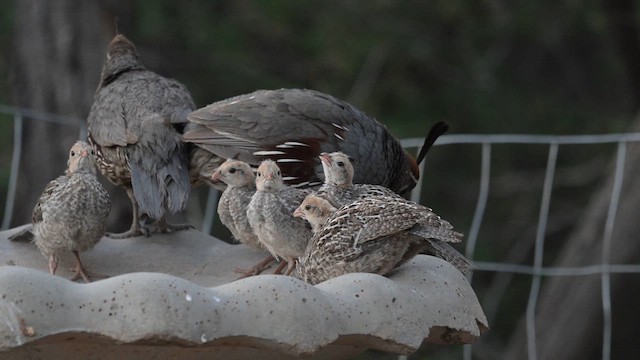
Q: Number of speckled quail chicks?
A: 5